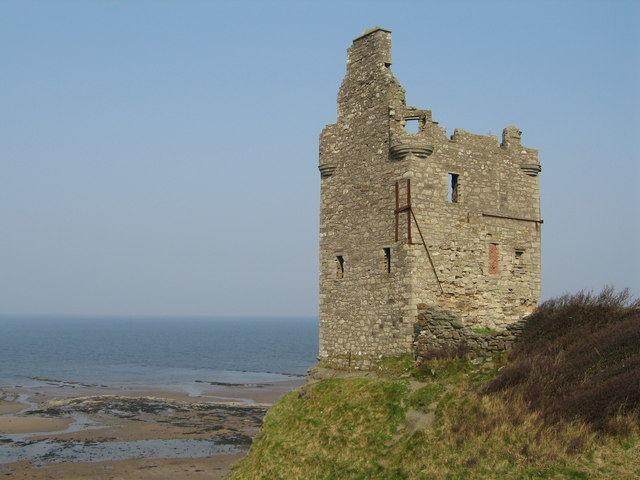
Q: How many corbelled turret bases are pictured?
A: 3